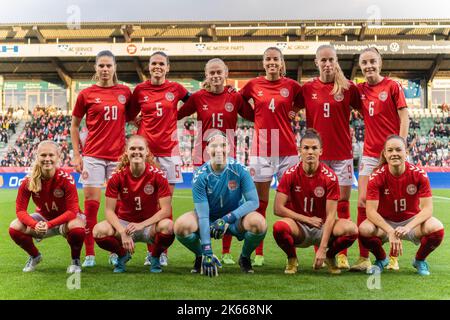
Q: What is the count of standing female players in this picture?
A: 6